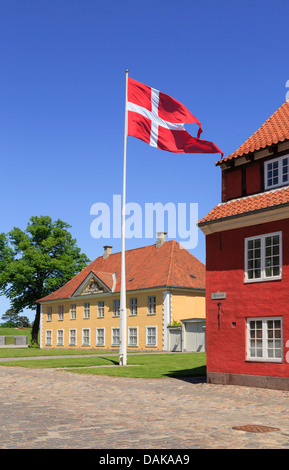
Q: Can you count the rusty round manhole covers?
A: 1